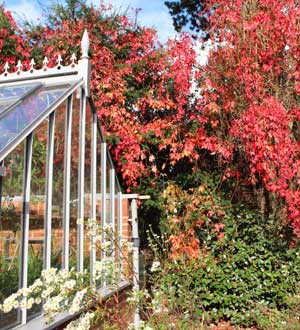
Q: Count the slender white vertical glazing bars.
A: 8